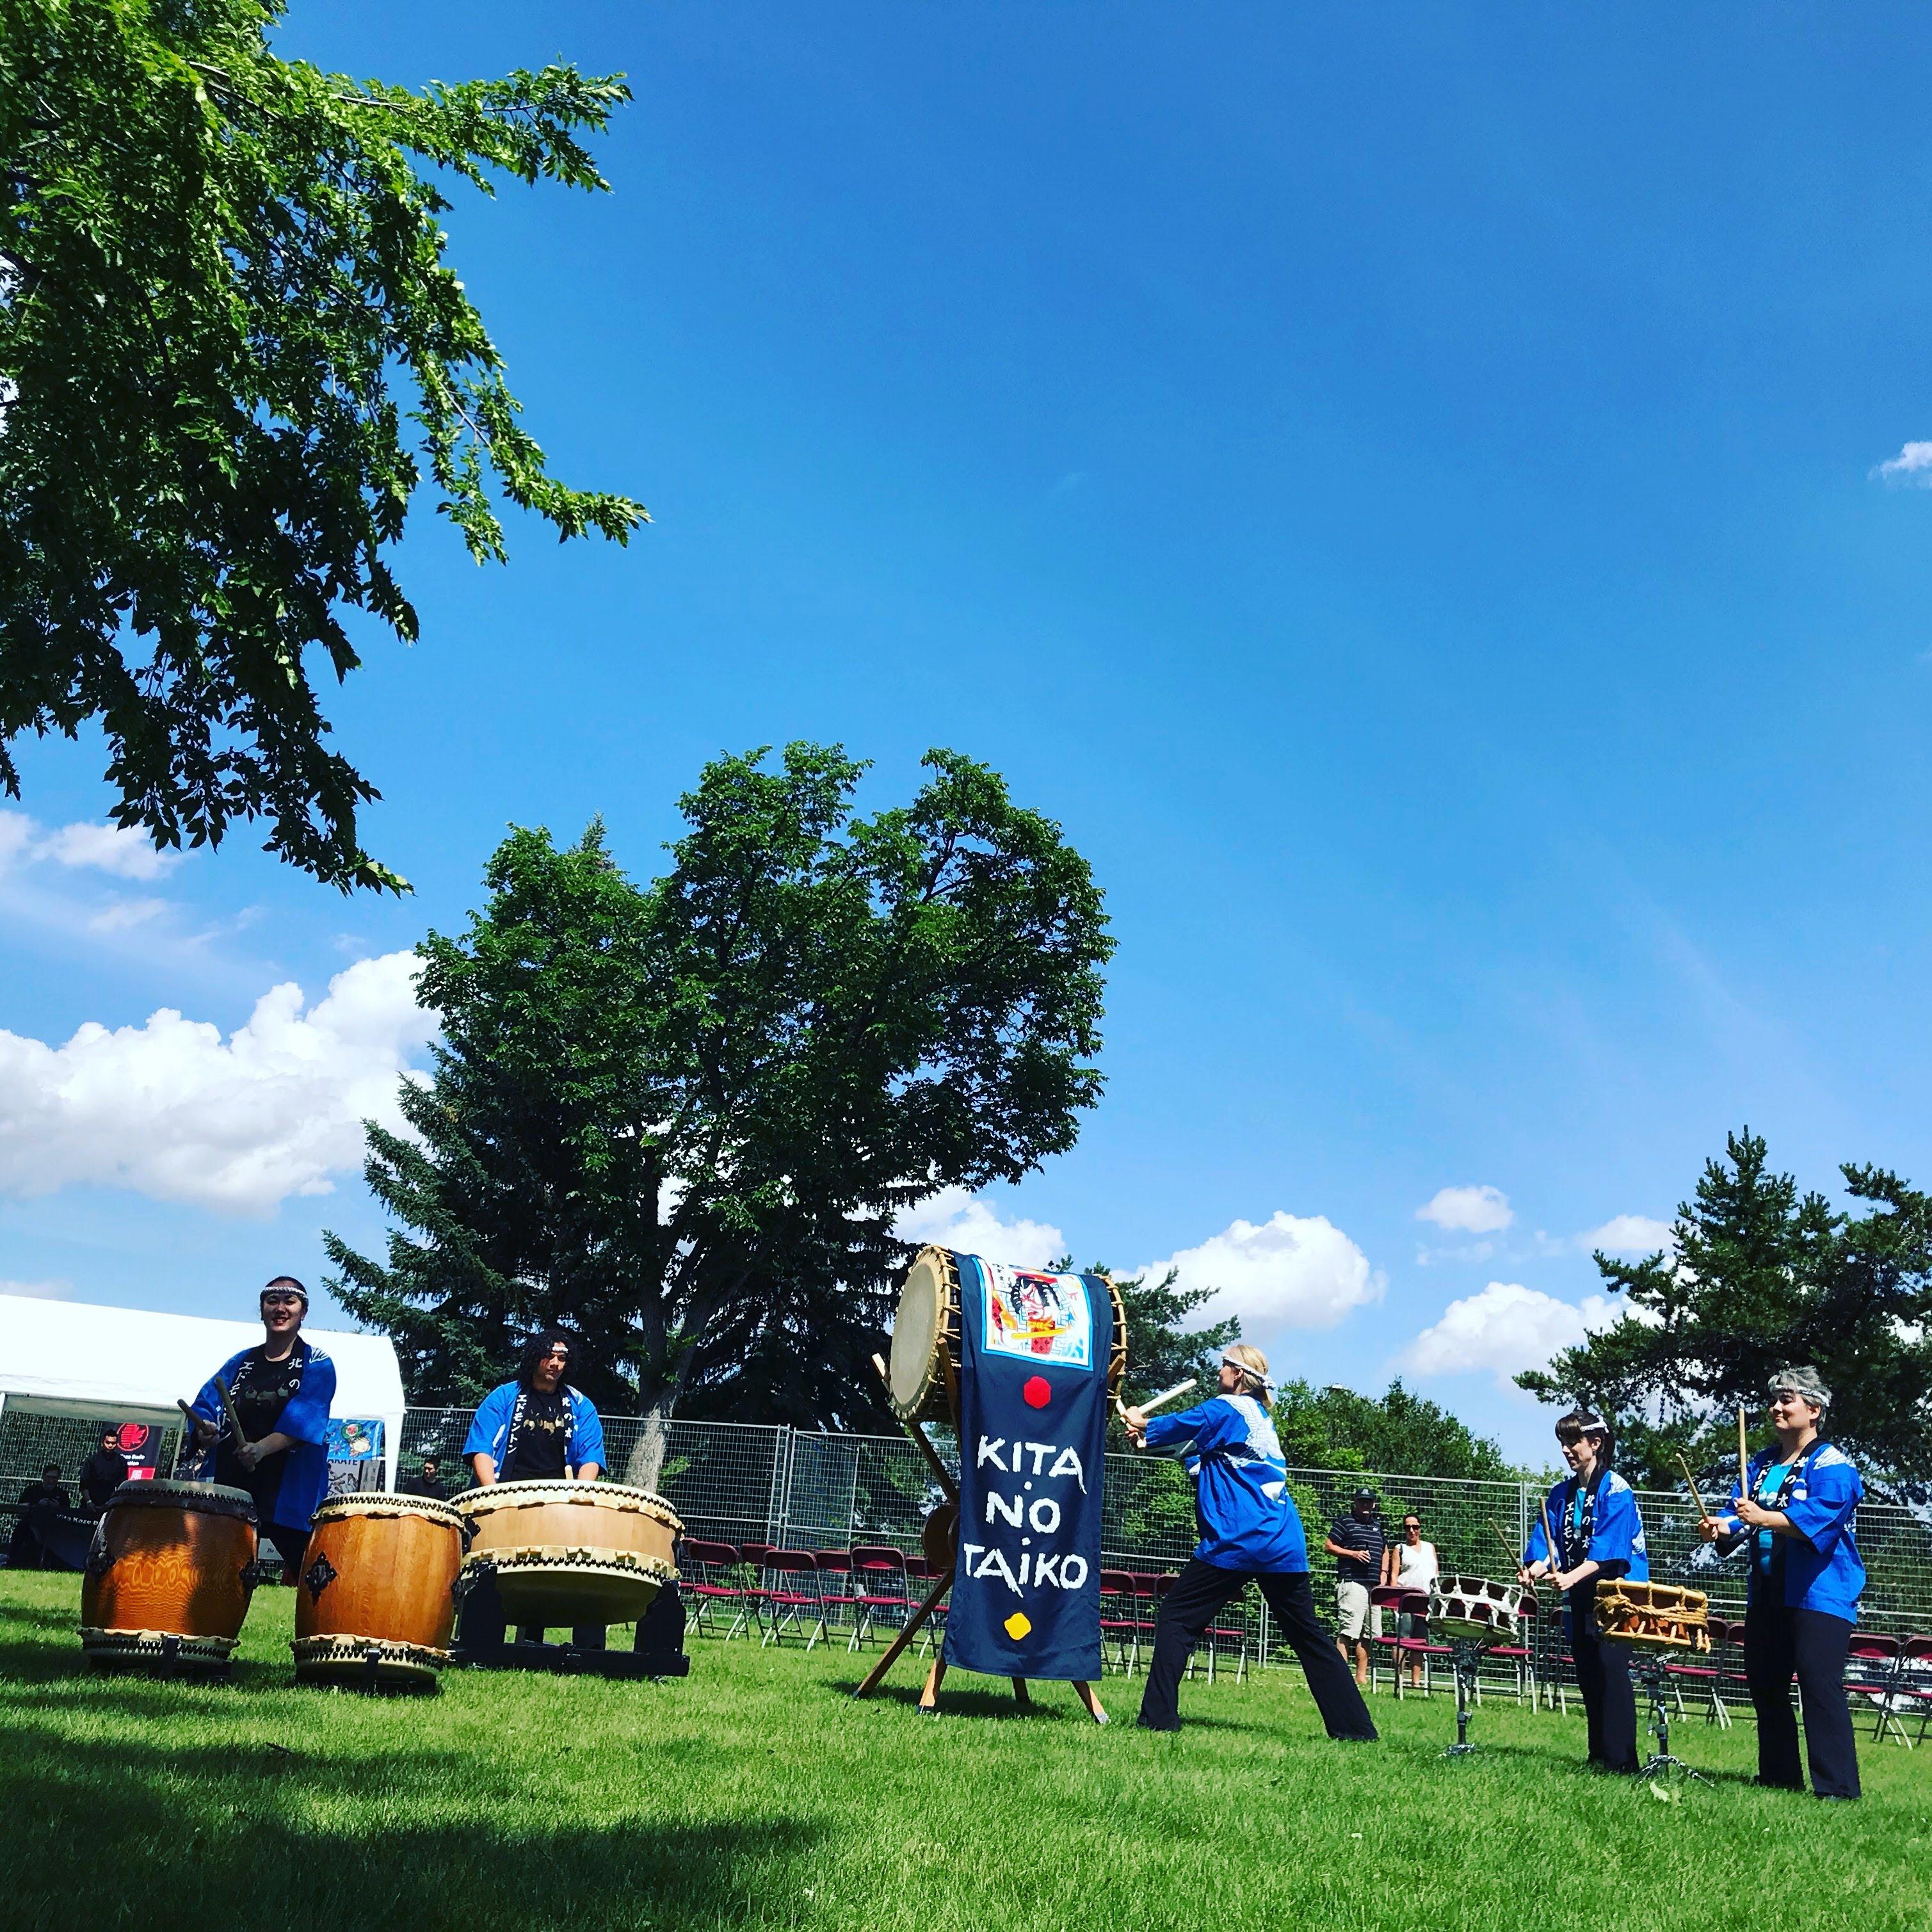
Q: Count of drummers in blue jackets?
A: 5